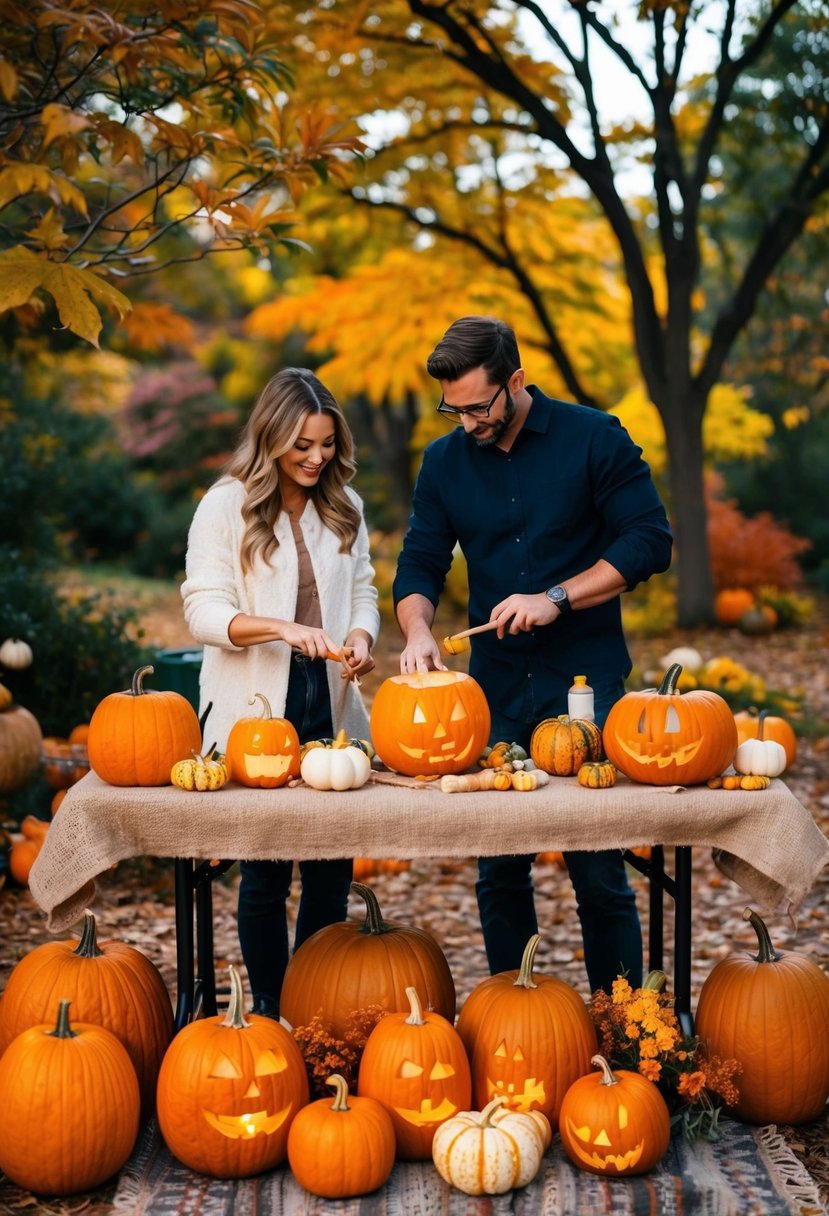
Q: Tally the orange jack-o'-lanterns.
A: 7